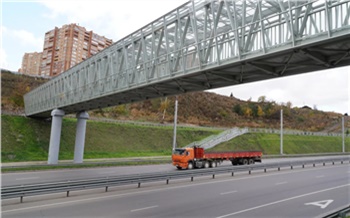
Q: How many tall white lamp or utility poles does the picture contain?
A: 3